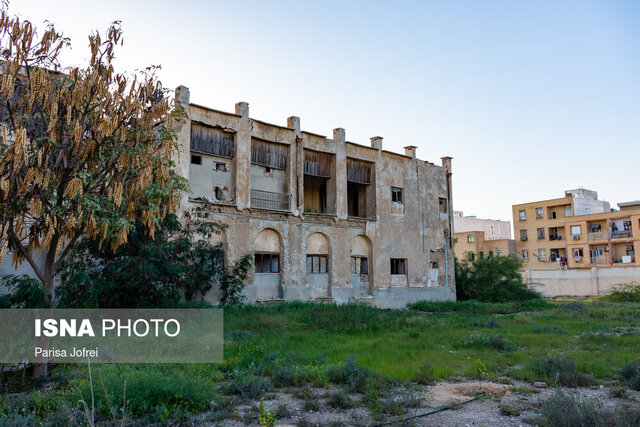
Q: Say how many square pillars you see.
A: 7